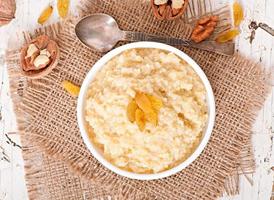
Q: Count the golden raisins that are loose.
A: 5